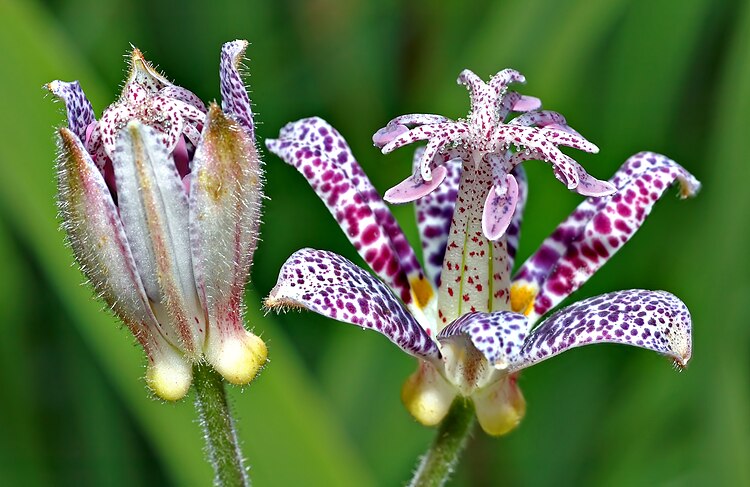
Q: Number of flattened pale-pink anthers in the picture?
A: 6